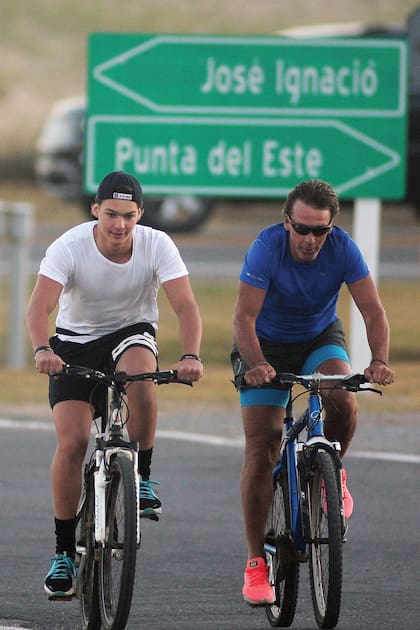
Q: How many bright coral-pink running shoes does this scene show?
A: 2